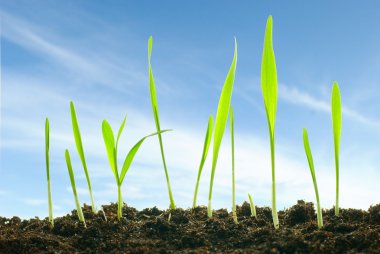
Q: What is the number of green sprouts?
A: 12